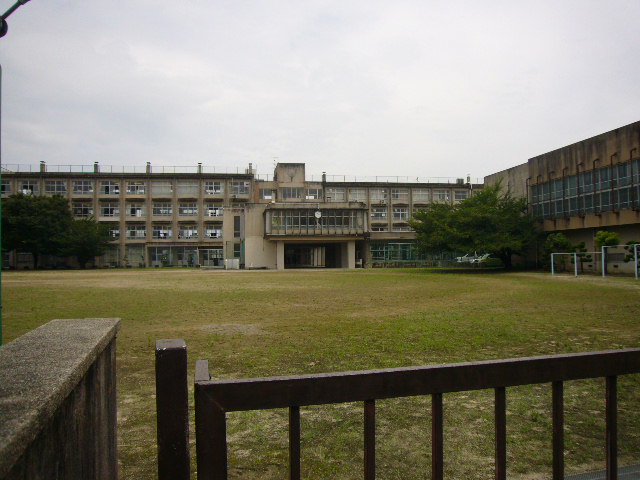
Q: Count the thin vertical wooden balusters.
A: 6